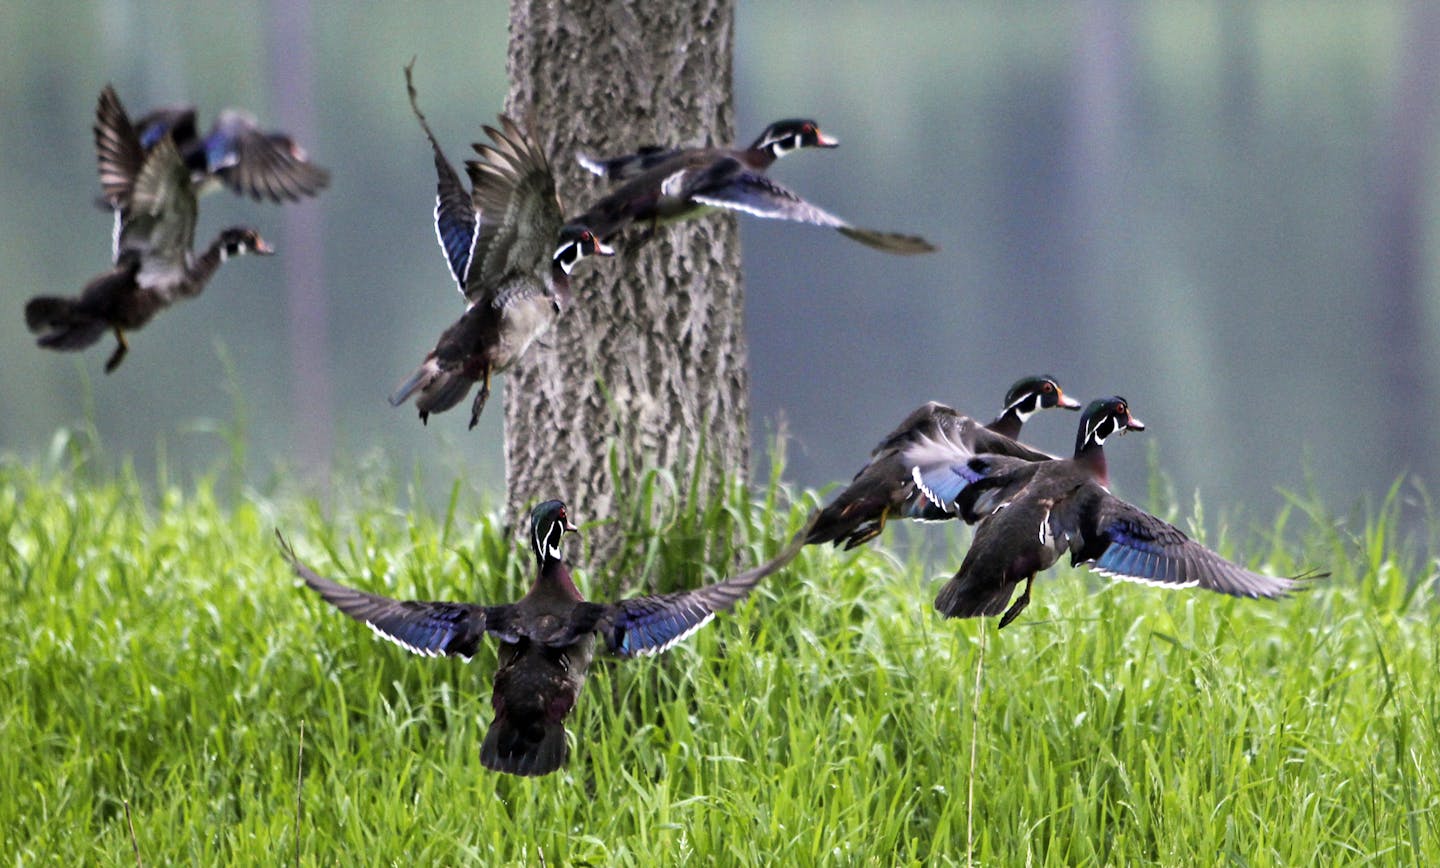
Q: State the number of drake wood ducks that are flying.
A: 7